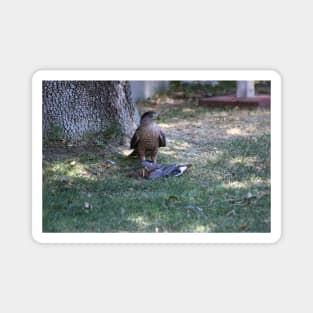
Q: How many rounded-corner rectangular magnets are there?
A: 1